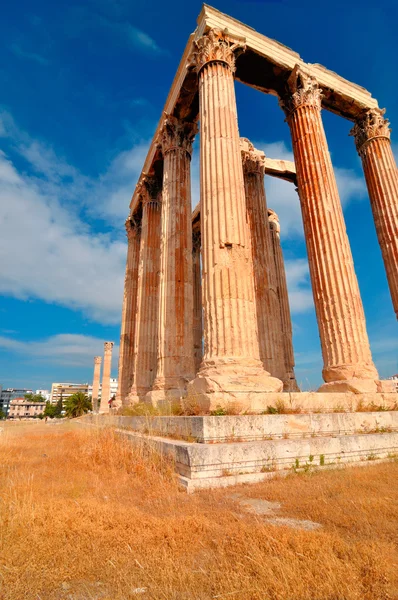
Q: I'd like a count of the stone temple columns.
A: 11